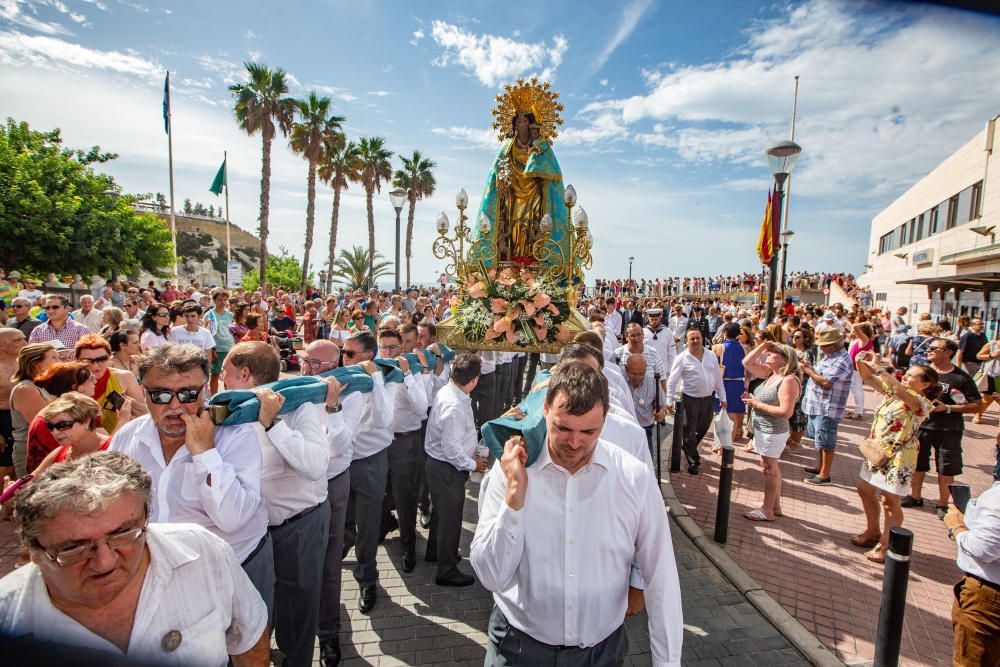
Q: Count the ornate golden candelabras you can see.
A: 2